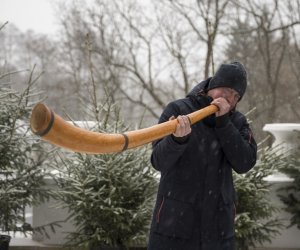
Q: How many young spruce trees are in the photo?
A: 4